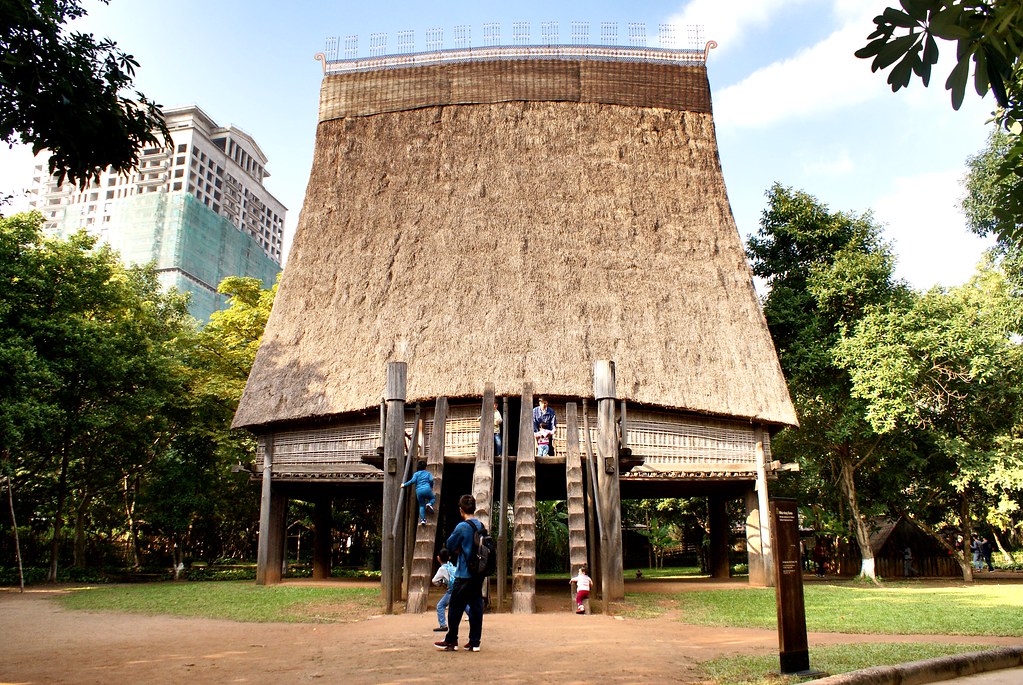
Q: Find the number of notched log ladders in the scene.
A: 4